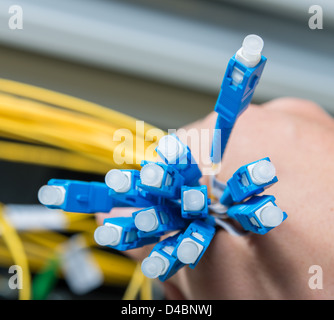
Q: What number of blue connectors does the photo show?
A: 12